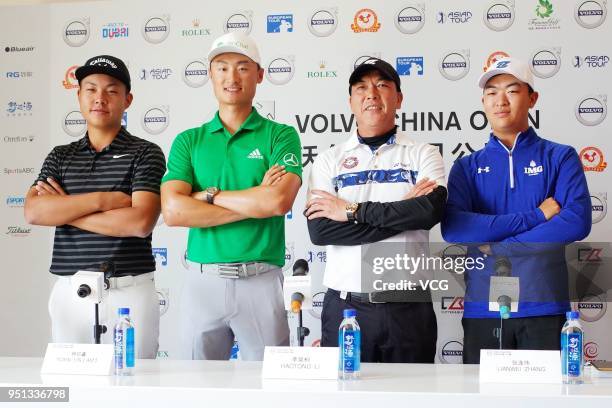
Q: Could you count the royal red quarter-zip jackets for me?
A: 0